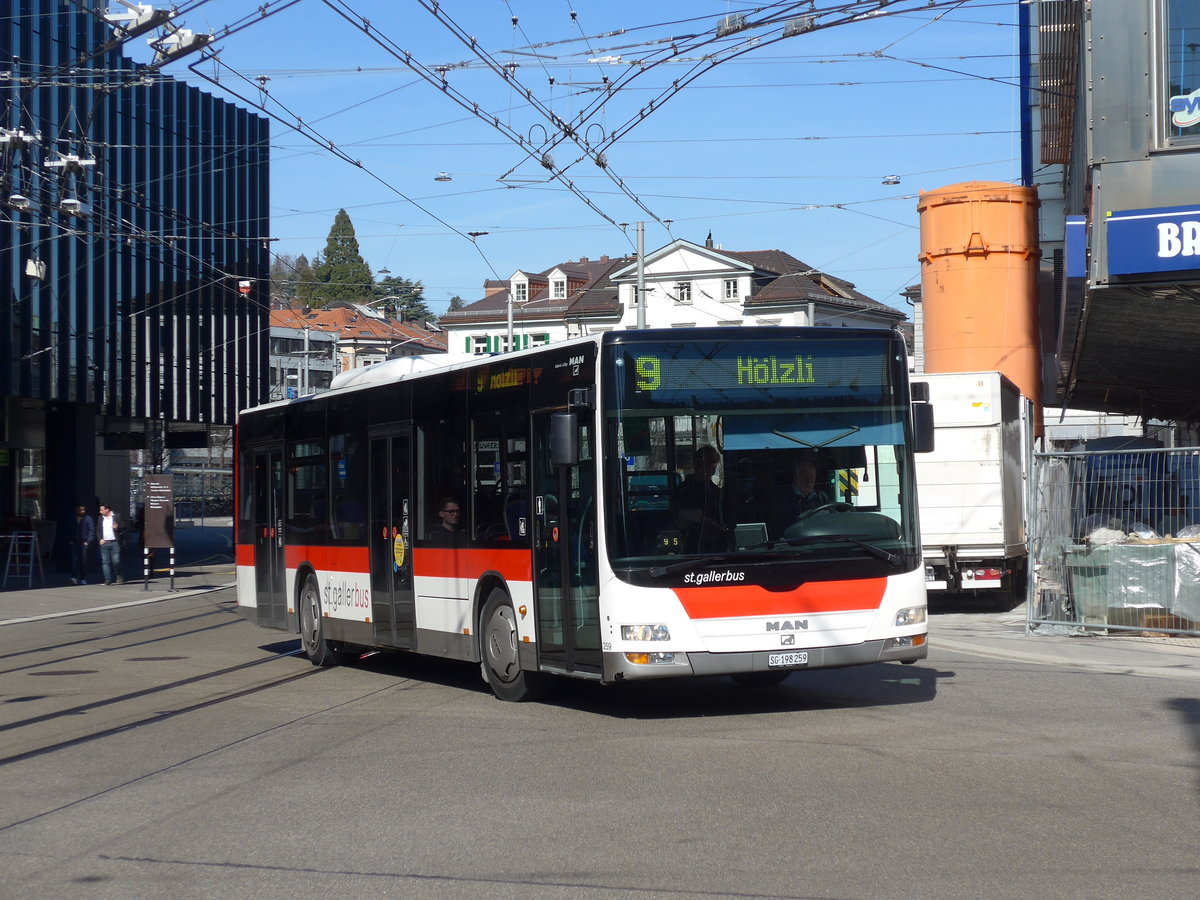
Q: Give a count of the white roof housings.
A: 1